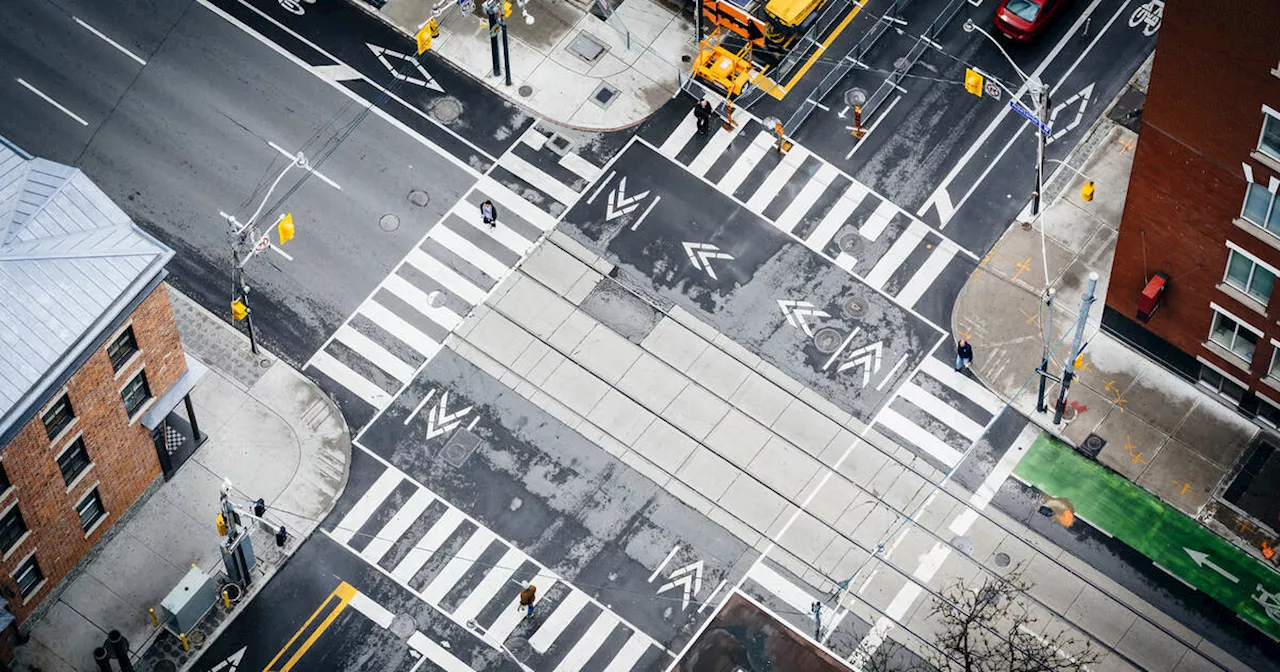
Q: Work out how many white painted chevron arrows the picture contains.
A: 6